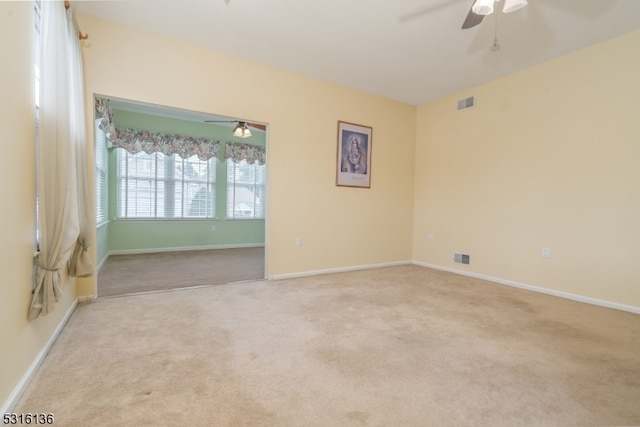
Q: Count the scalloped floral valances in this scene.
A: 3